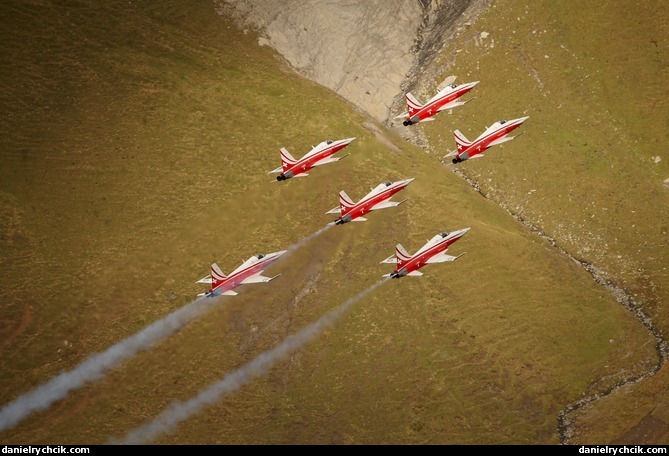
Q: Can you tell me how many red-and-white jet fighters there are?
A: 6